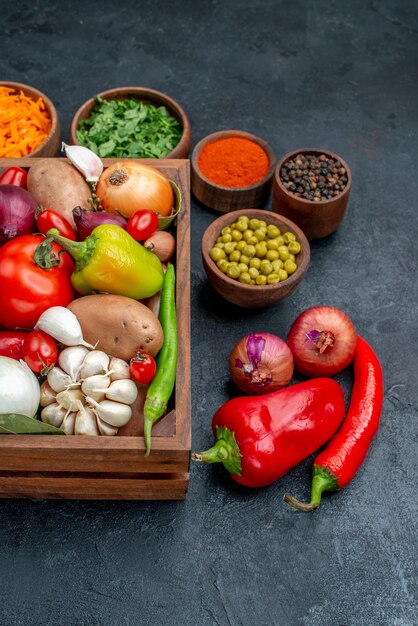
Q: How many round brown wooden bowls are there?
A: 5